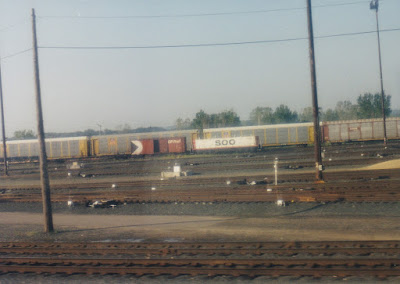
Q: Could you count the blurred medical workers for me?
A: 0